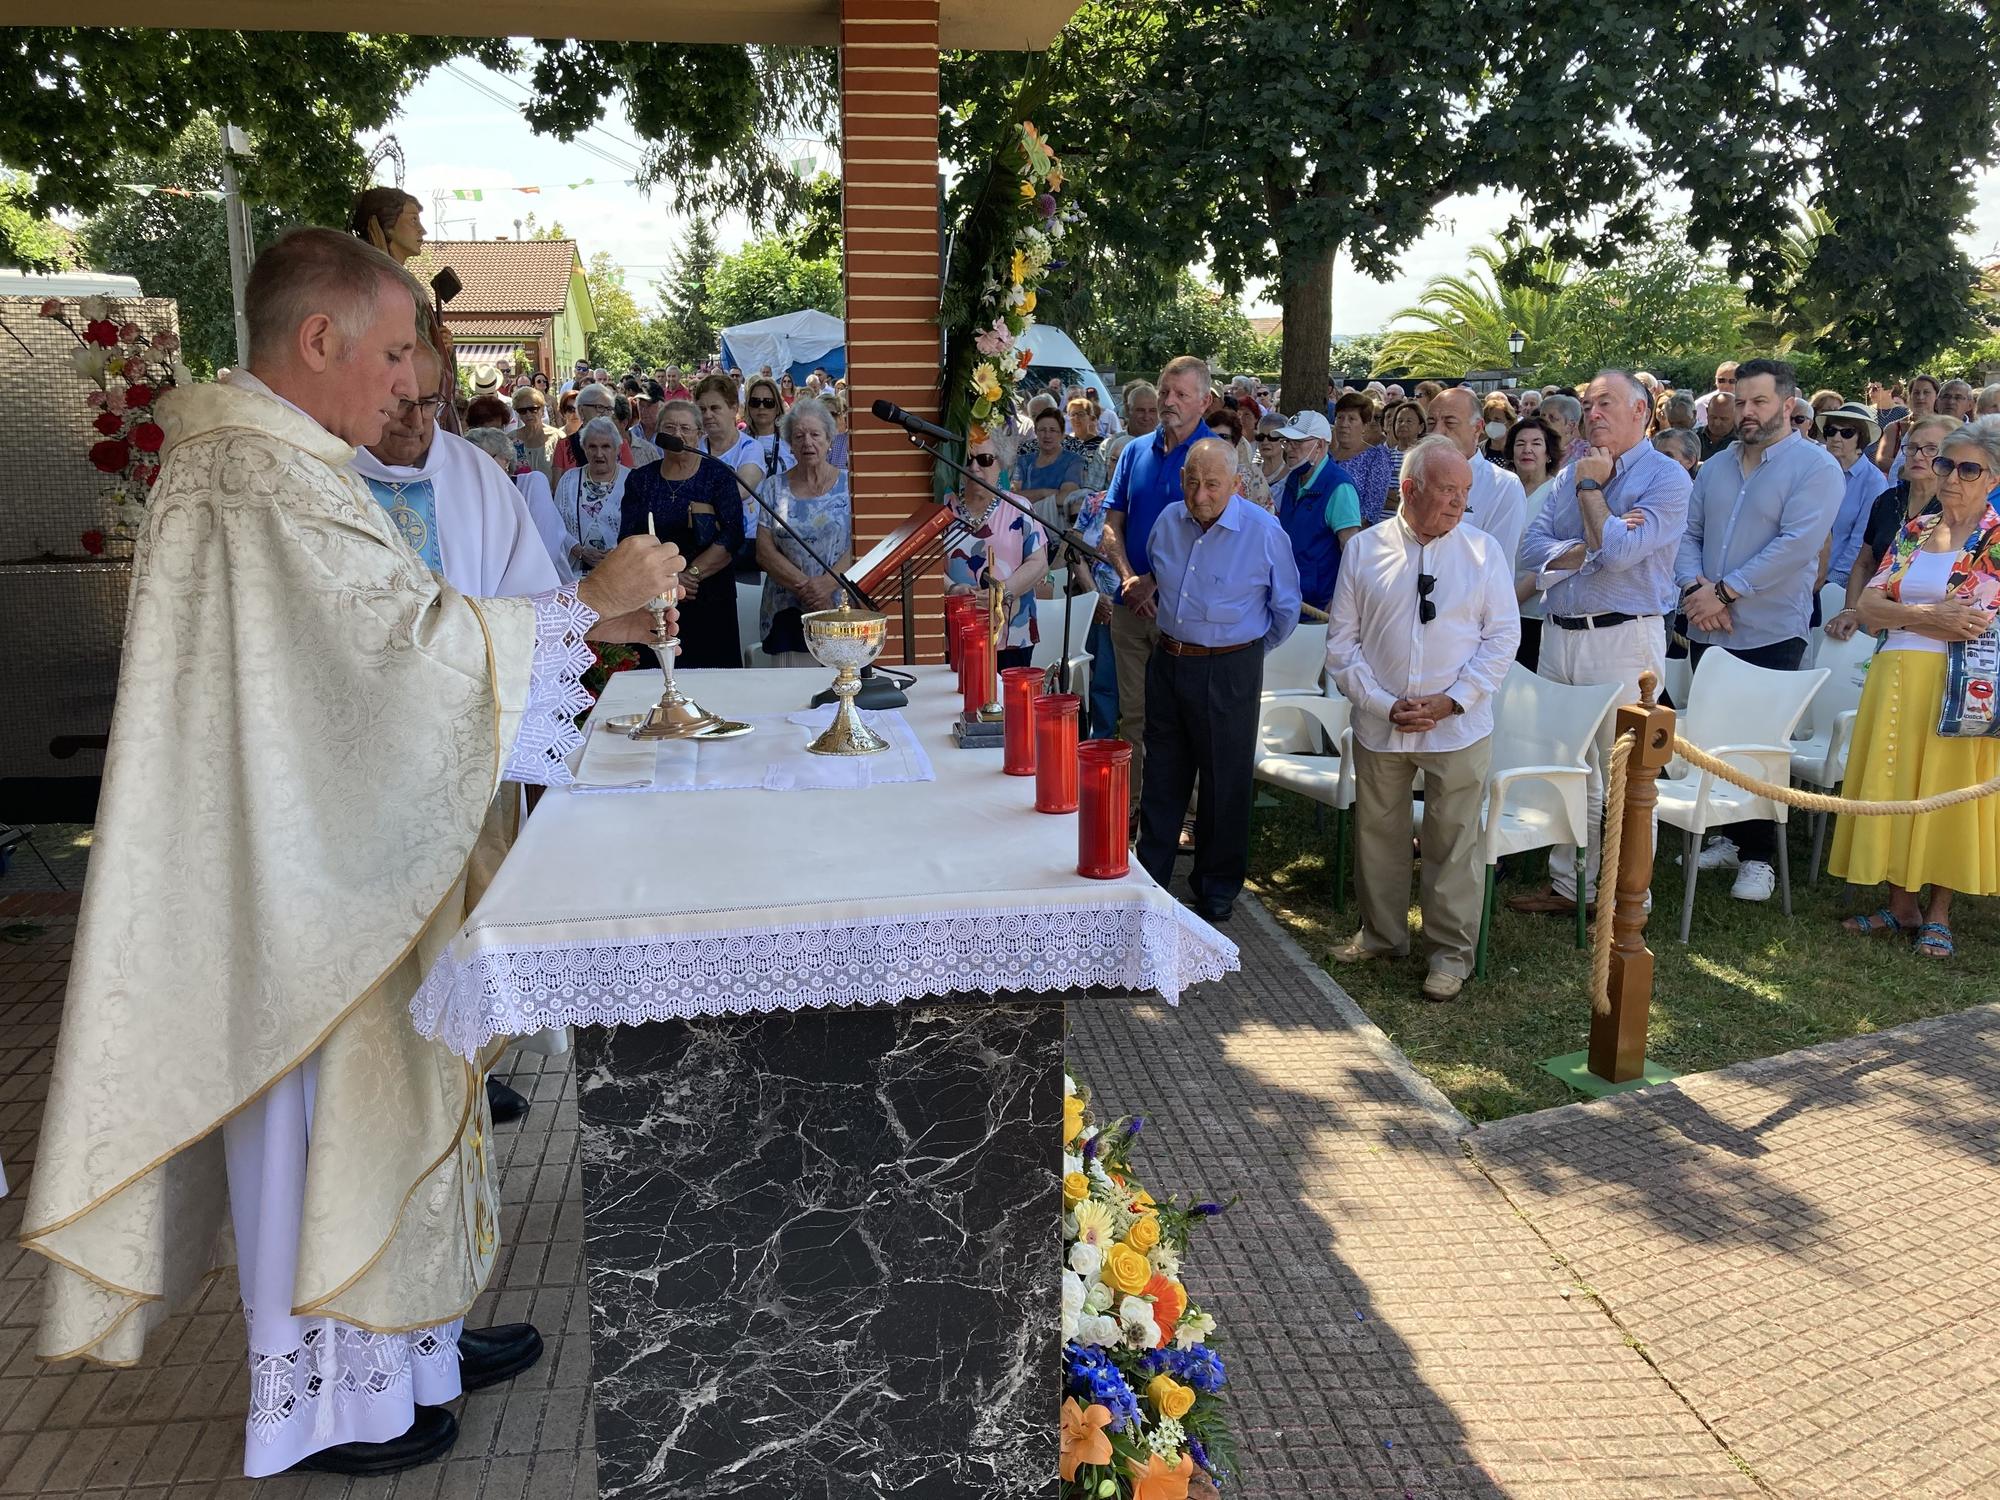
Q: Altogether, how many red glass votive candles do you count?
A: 6